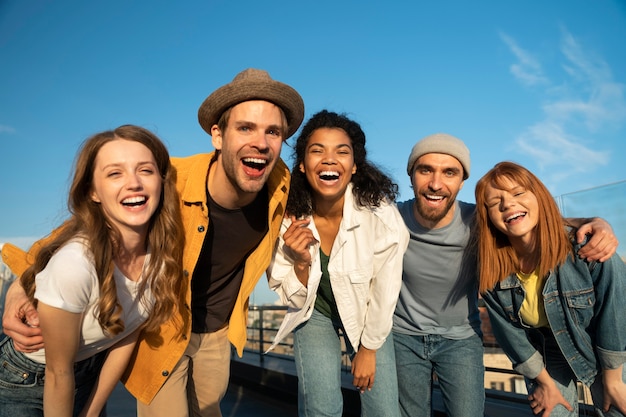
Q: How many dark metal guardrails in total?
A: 1